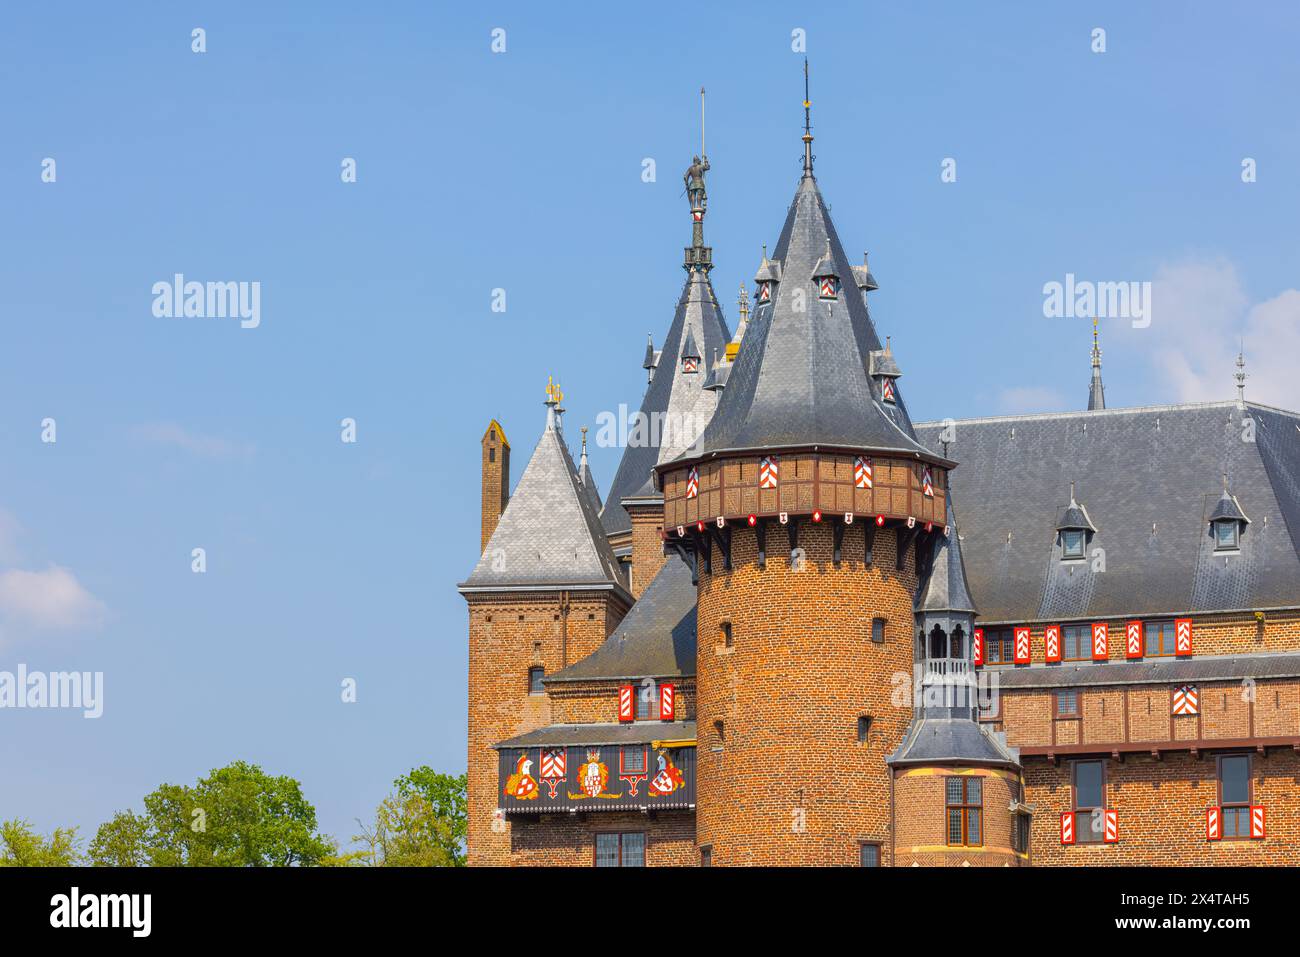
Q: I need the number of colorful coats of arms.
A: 3